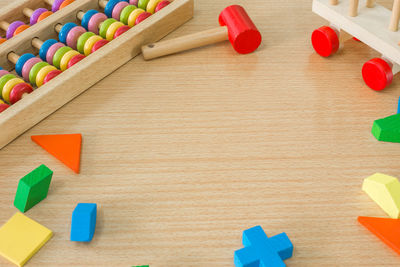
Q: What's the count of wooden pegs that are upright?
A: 4